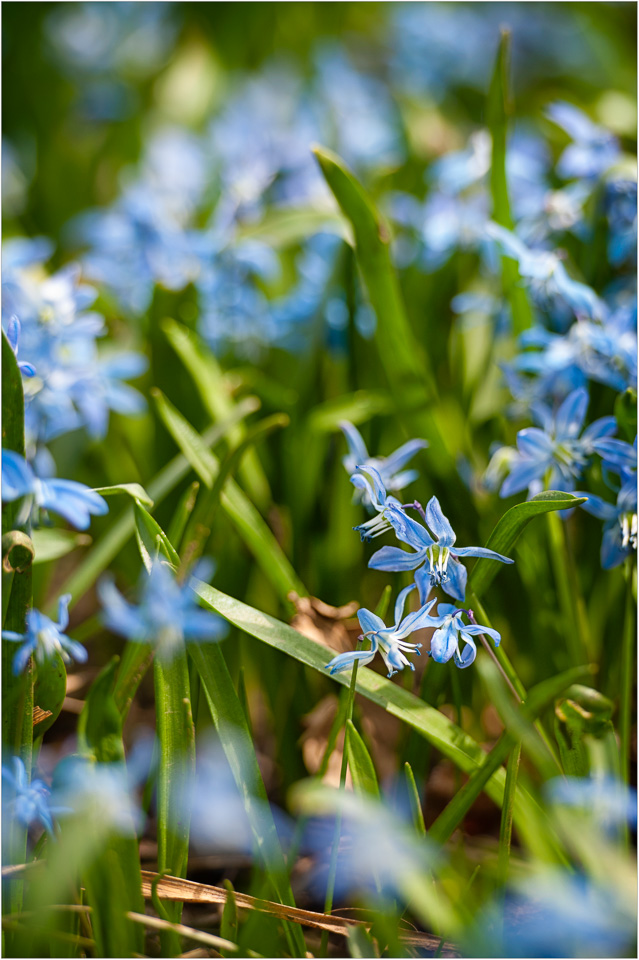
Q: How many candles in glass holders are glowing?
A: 0